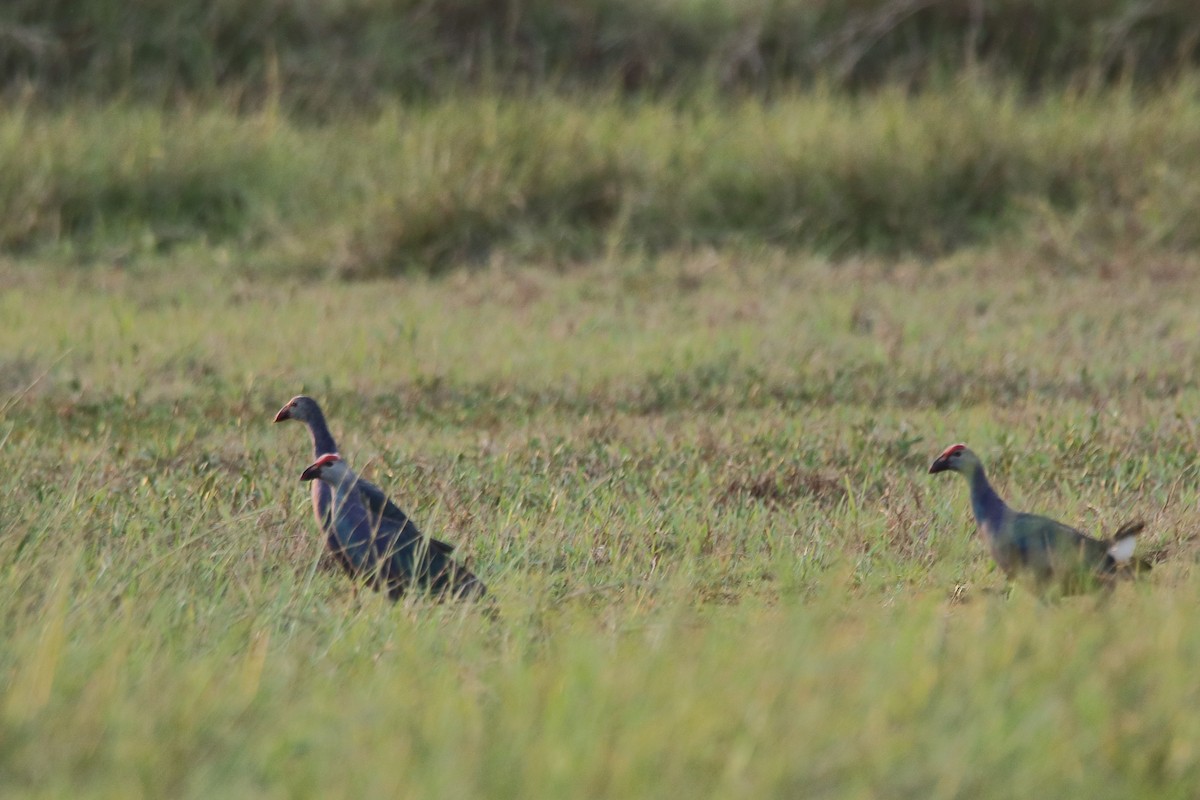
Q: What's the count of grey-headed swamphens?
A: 3